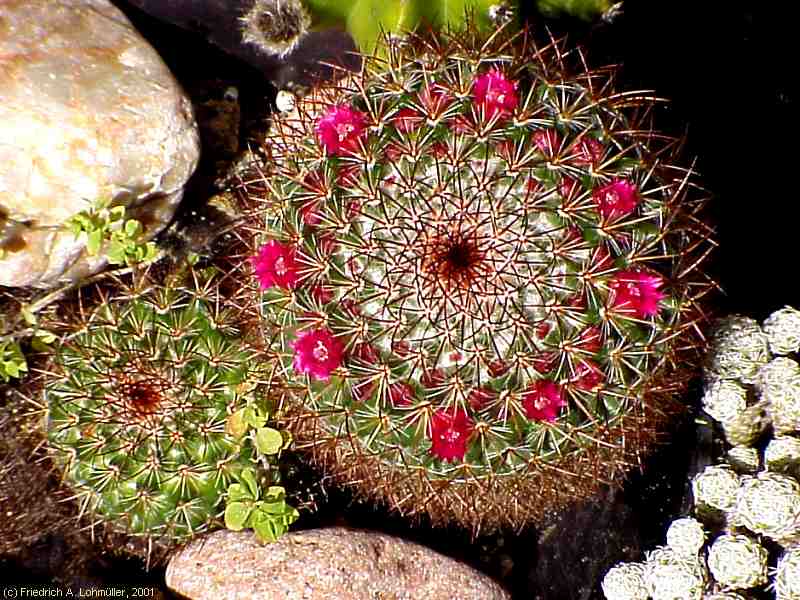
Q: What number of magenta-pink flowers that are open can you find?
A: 8